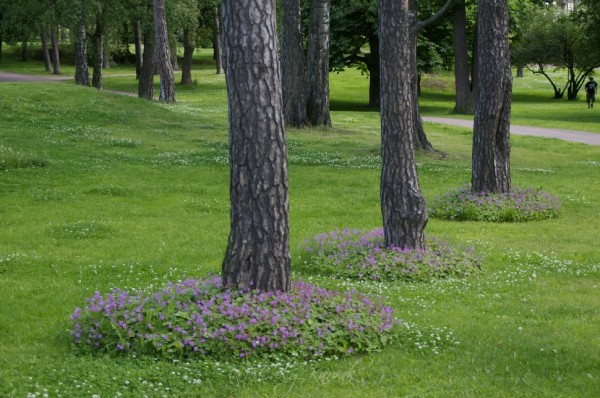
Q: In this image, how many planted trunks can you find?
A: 3